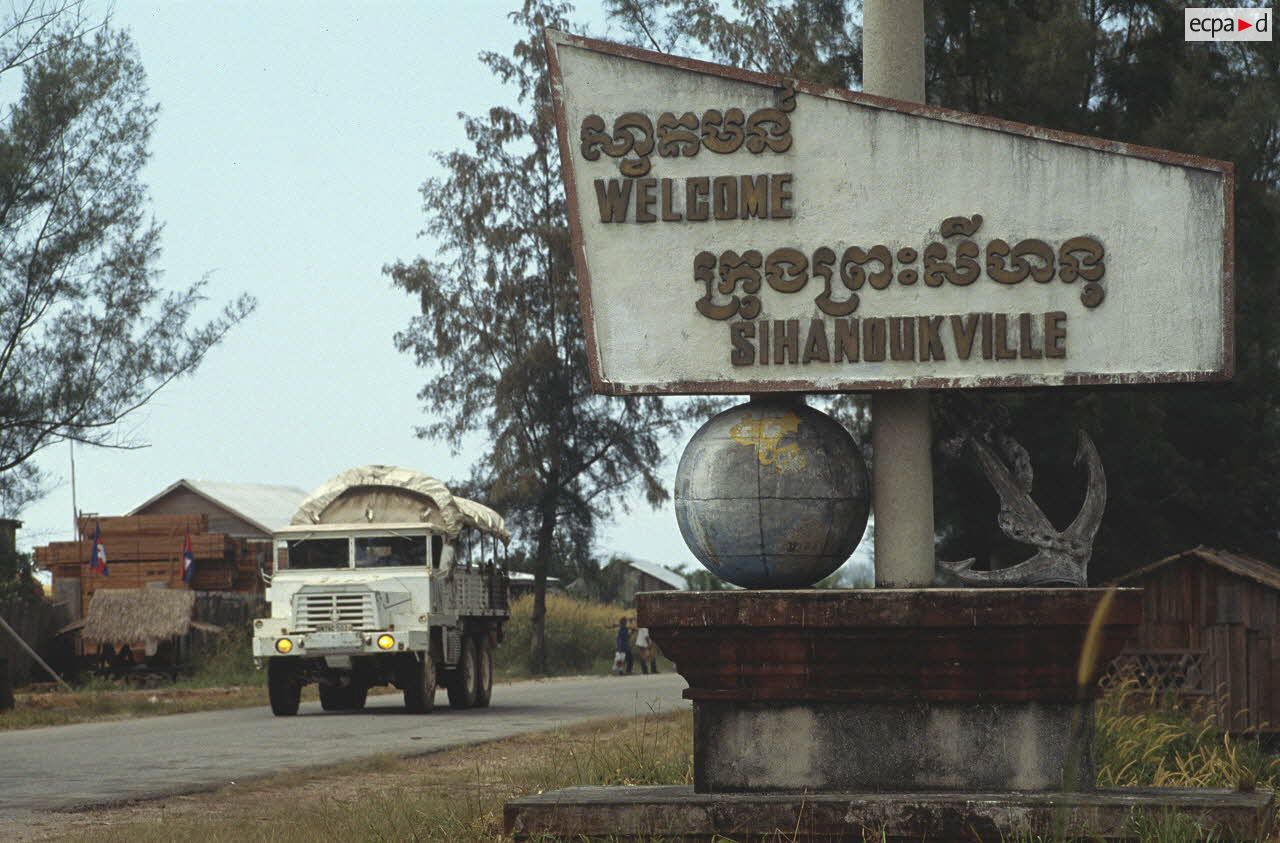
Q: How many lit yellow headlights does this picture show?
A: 2